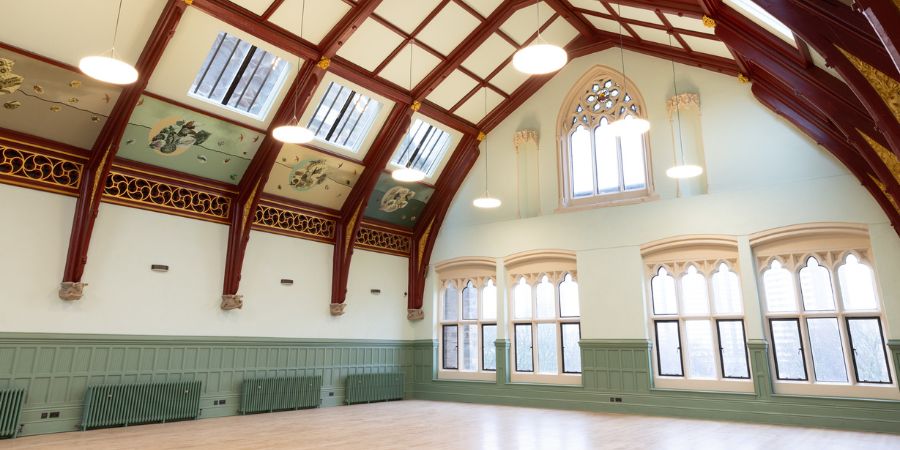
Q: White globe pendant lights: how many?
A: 7